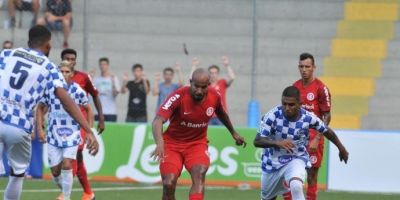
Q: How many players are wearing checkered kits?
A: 3